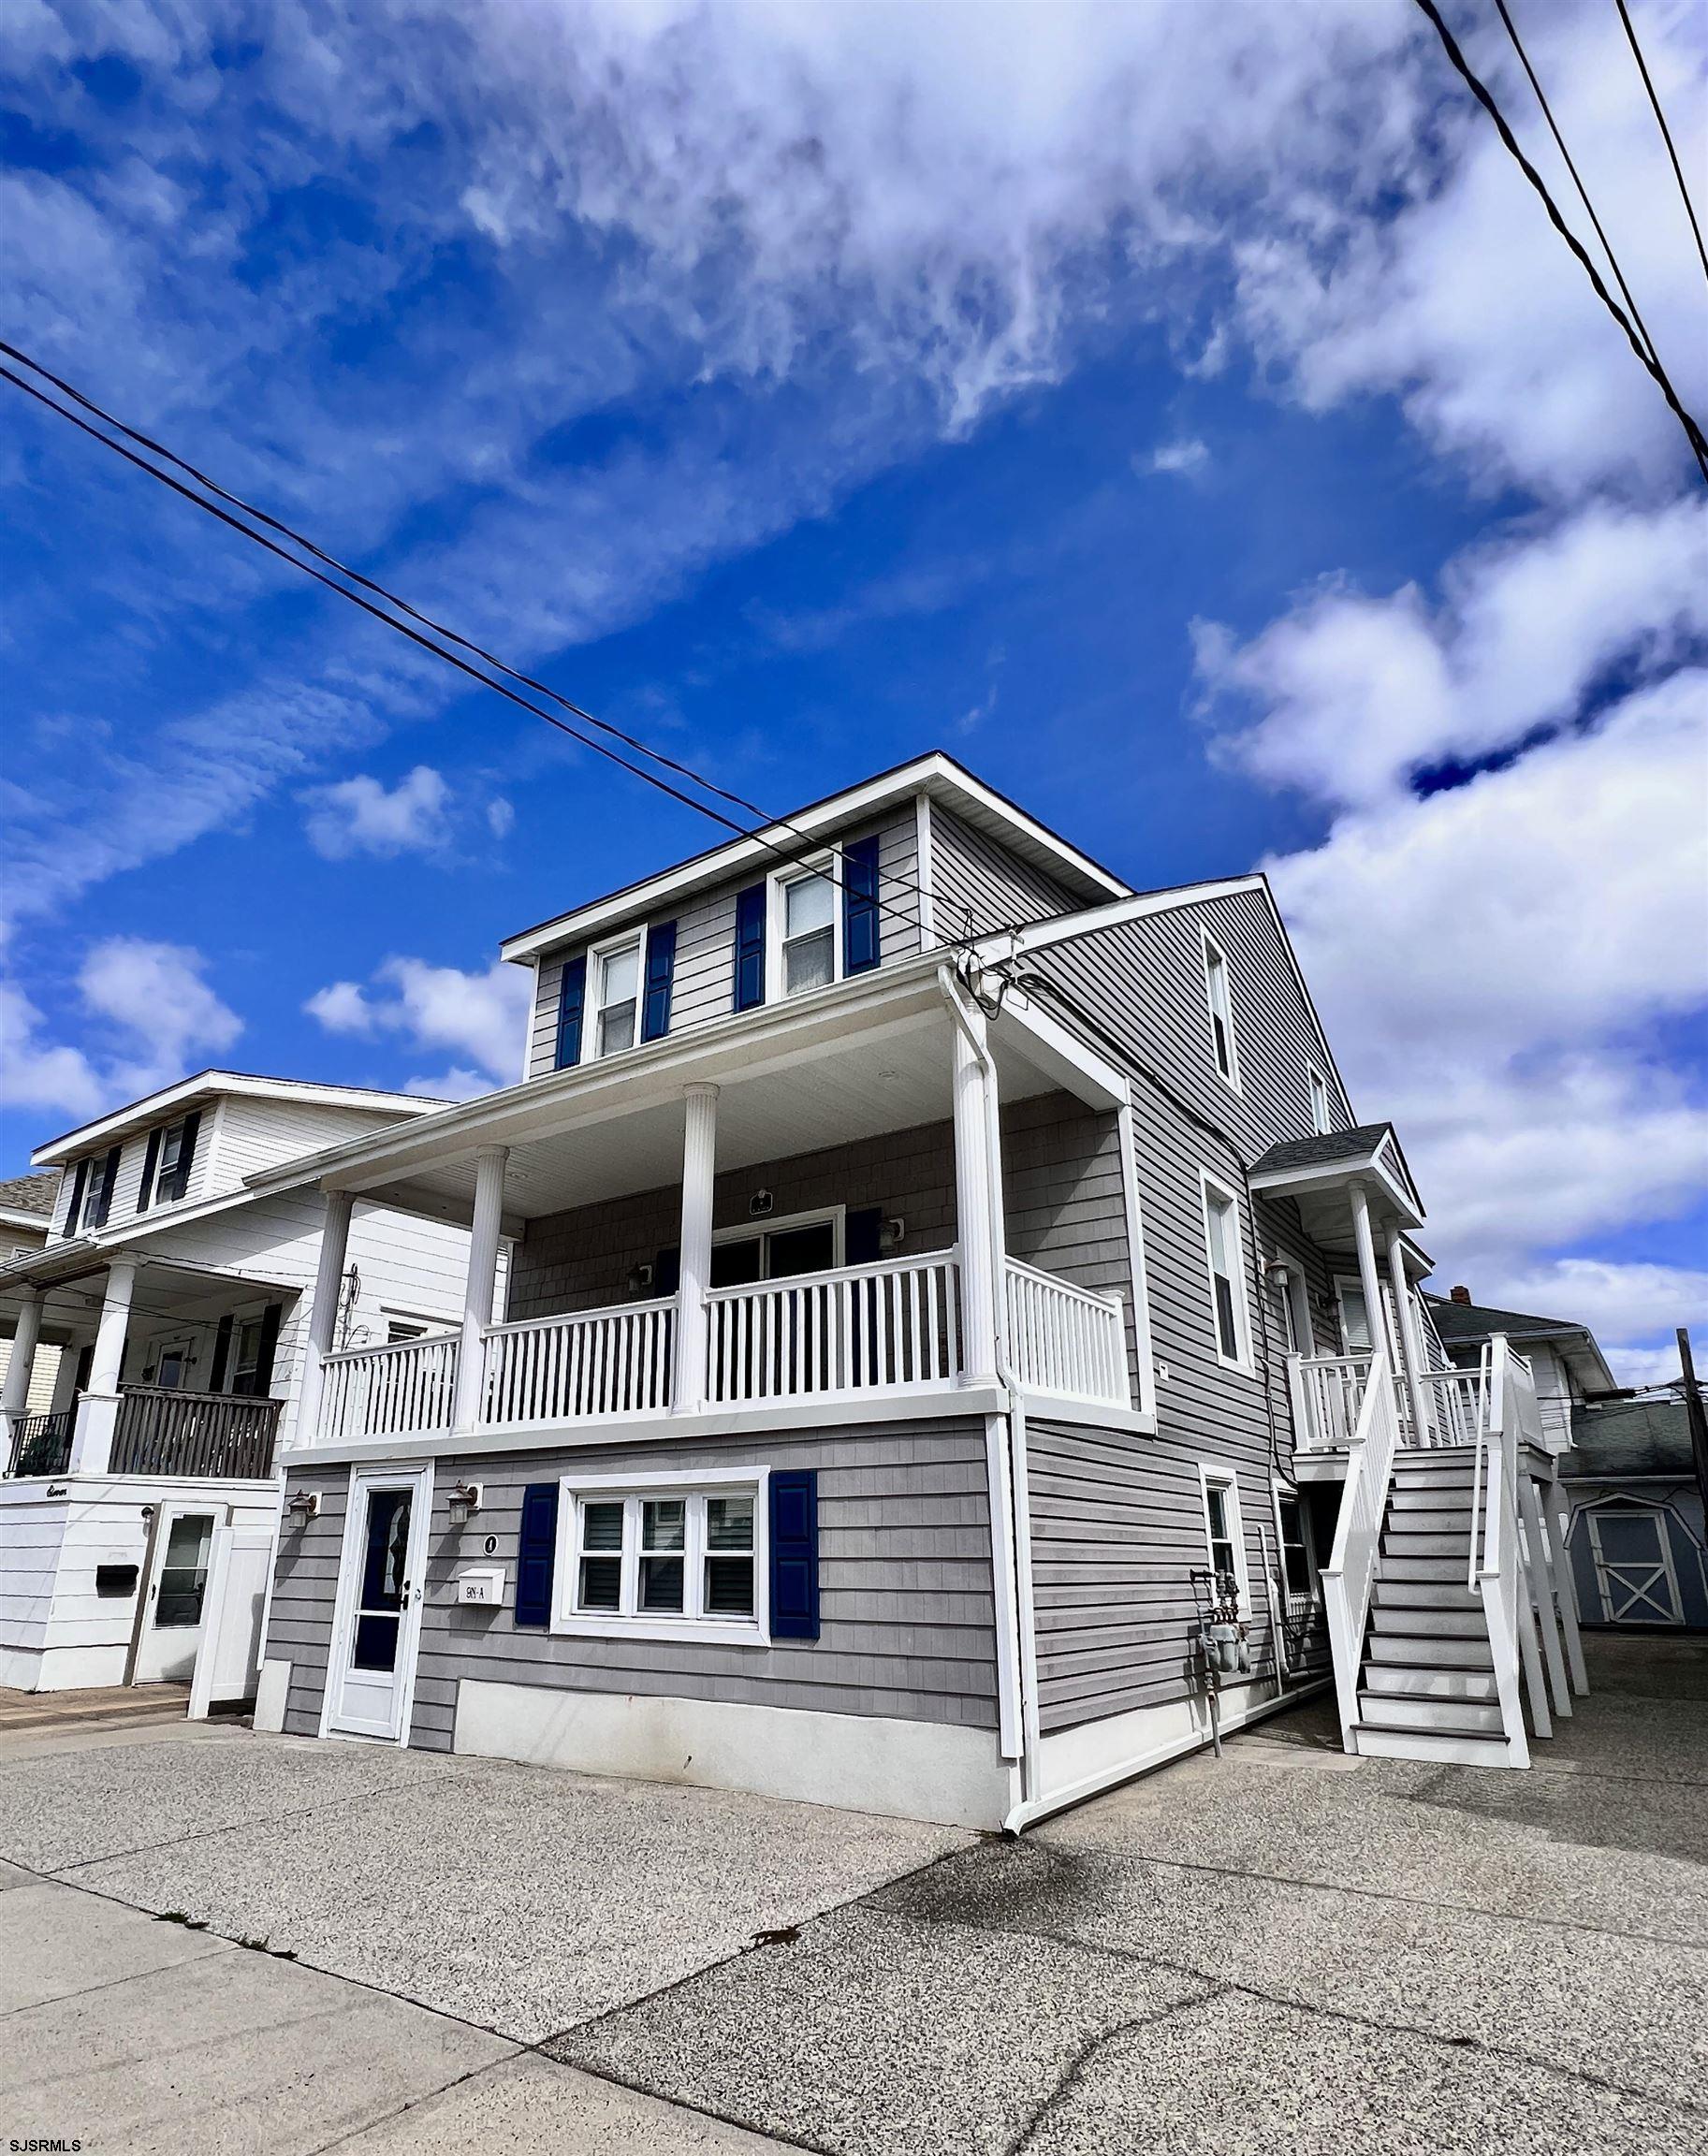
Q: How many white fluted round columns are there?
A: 6